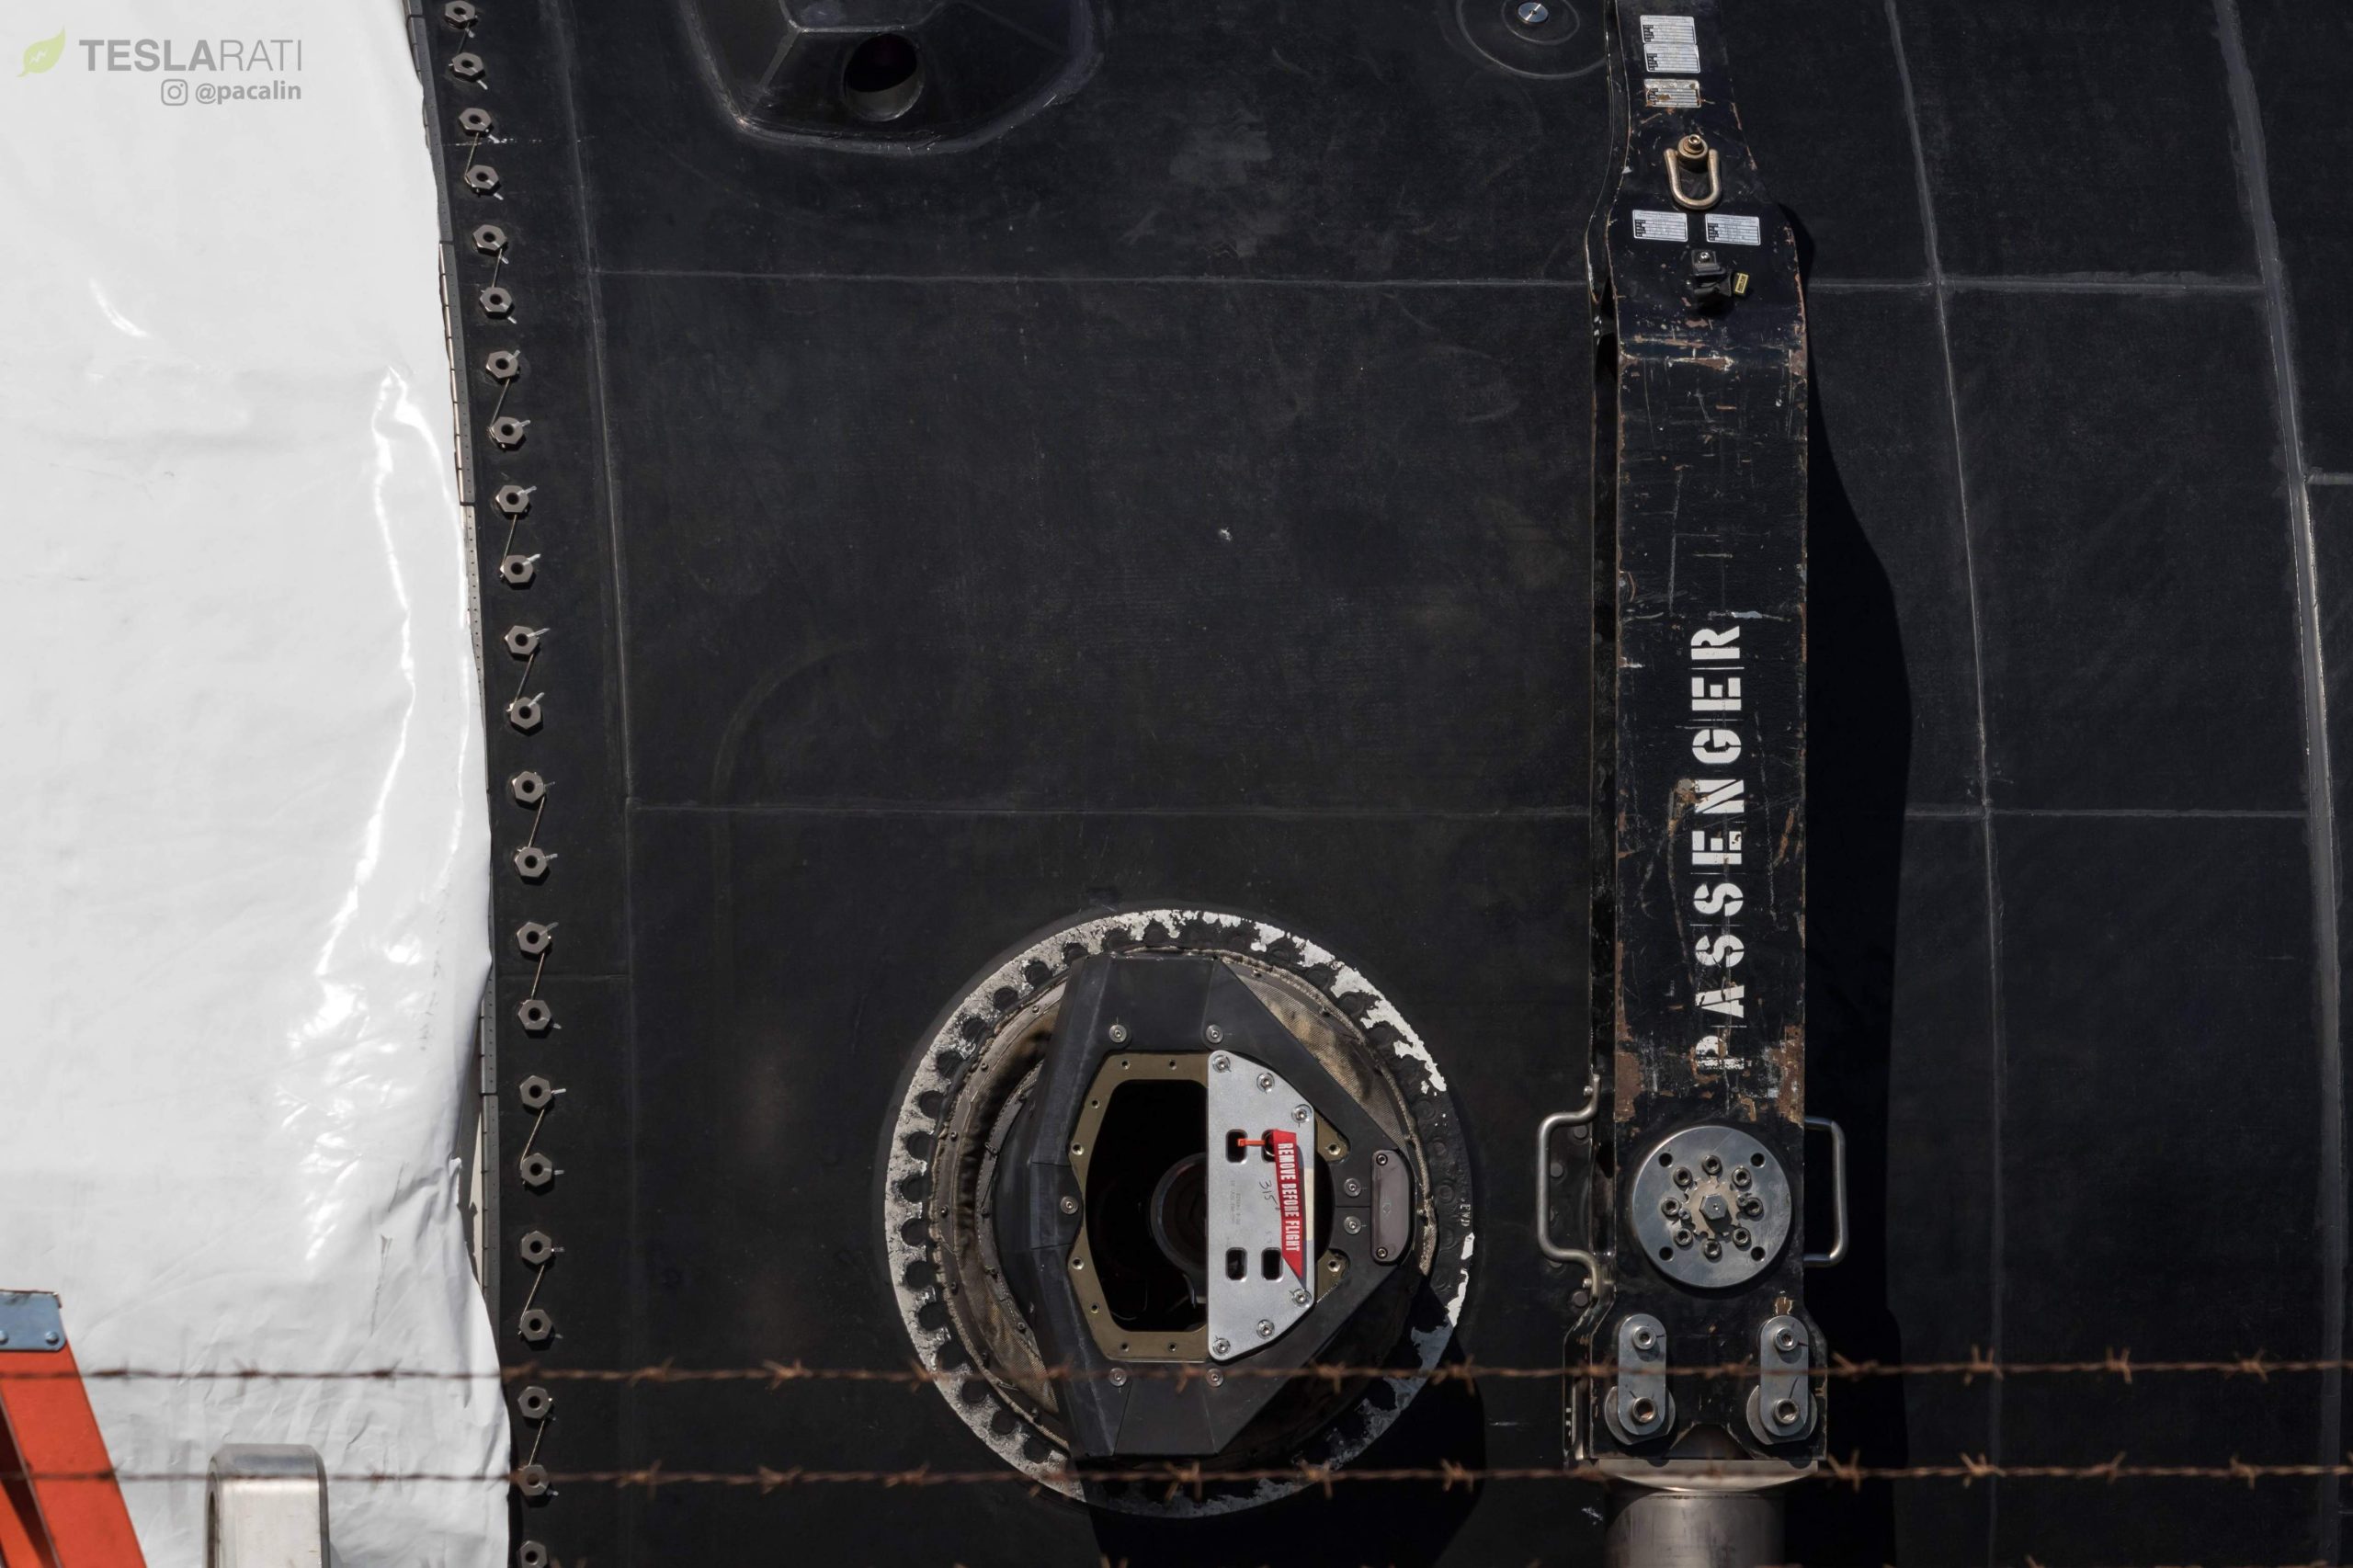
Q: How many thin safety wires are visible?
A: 11